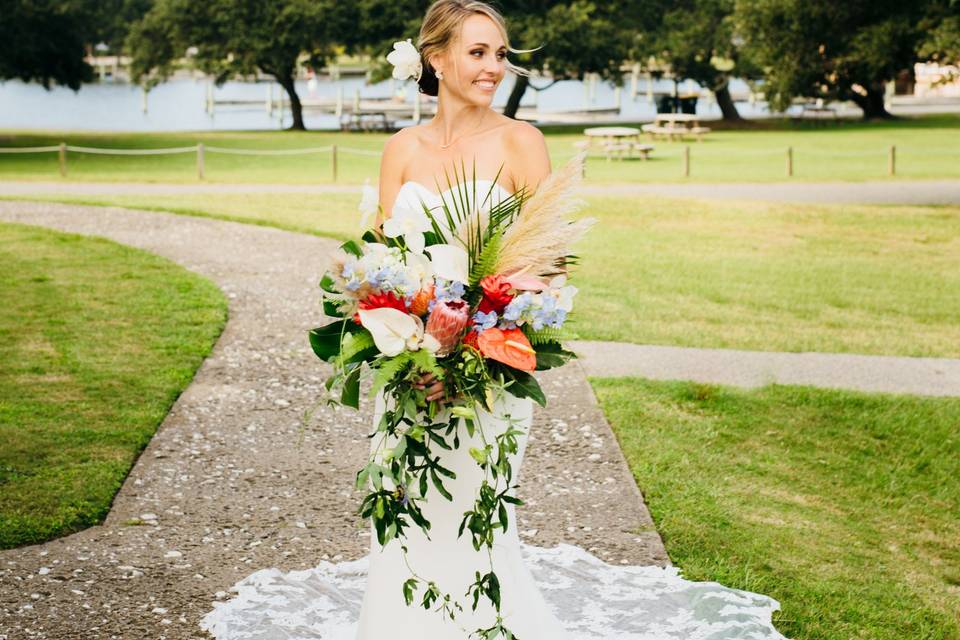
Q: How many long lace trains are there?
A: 1